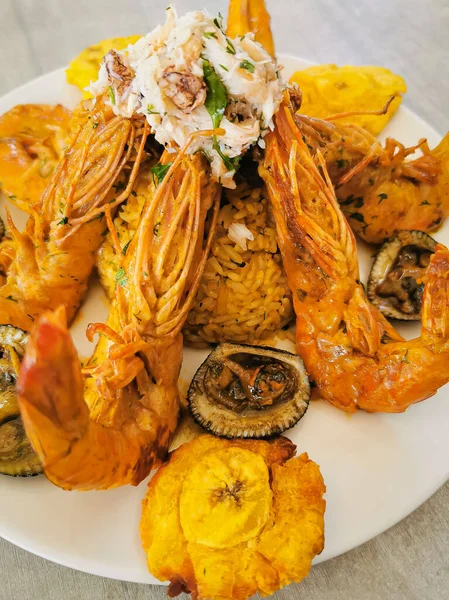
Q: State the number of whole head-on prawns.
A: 4